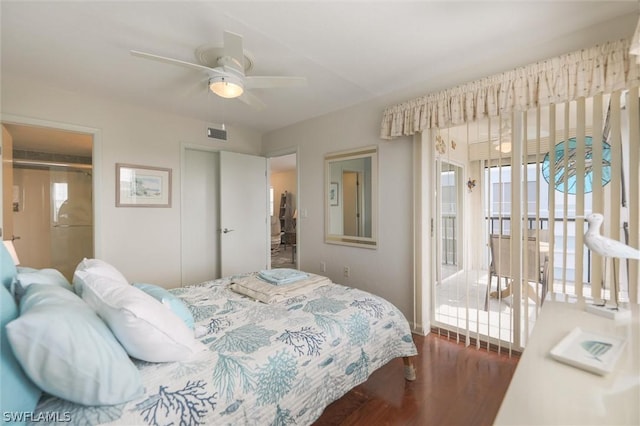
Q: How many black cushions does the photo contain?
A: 0